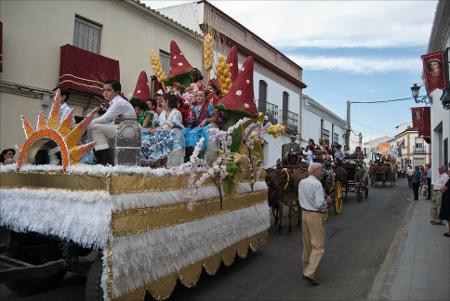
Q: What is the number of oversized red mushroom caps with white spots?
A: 4